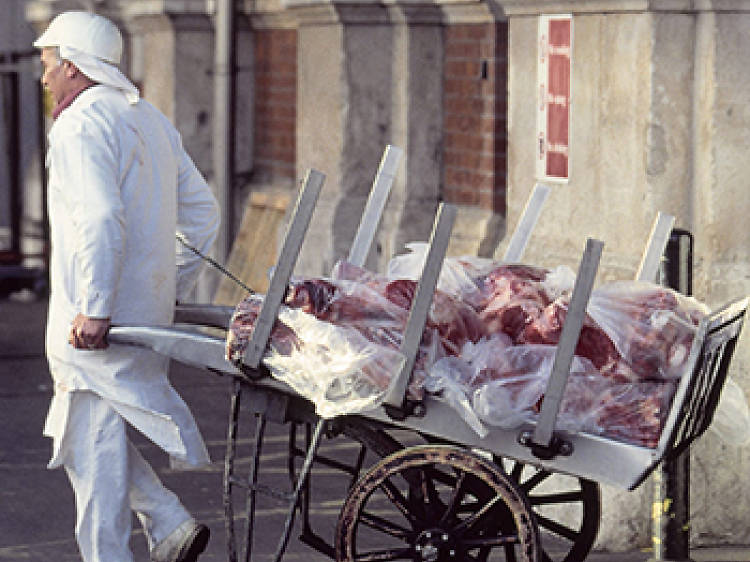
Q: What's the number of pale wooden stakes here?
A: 6